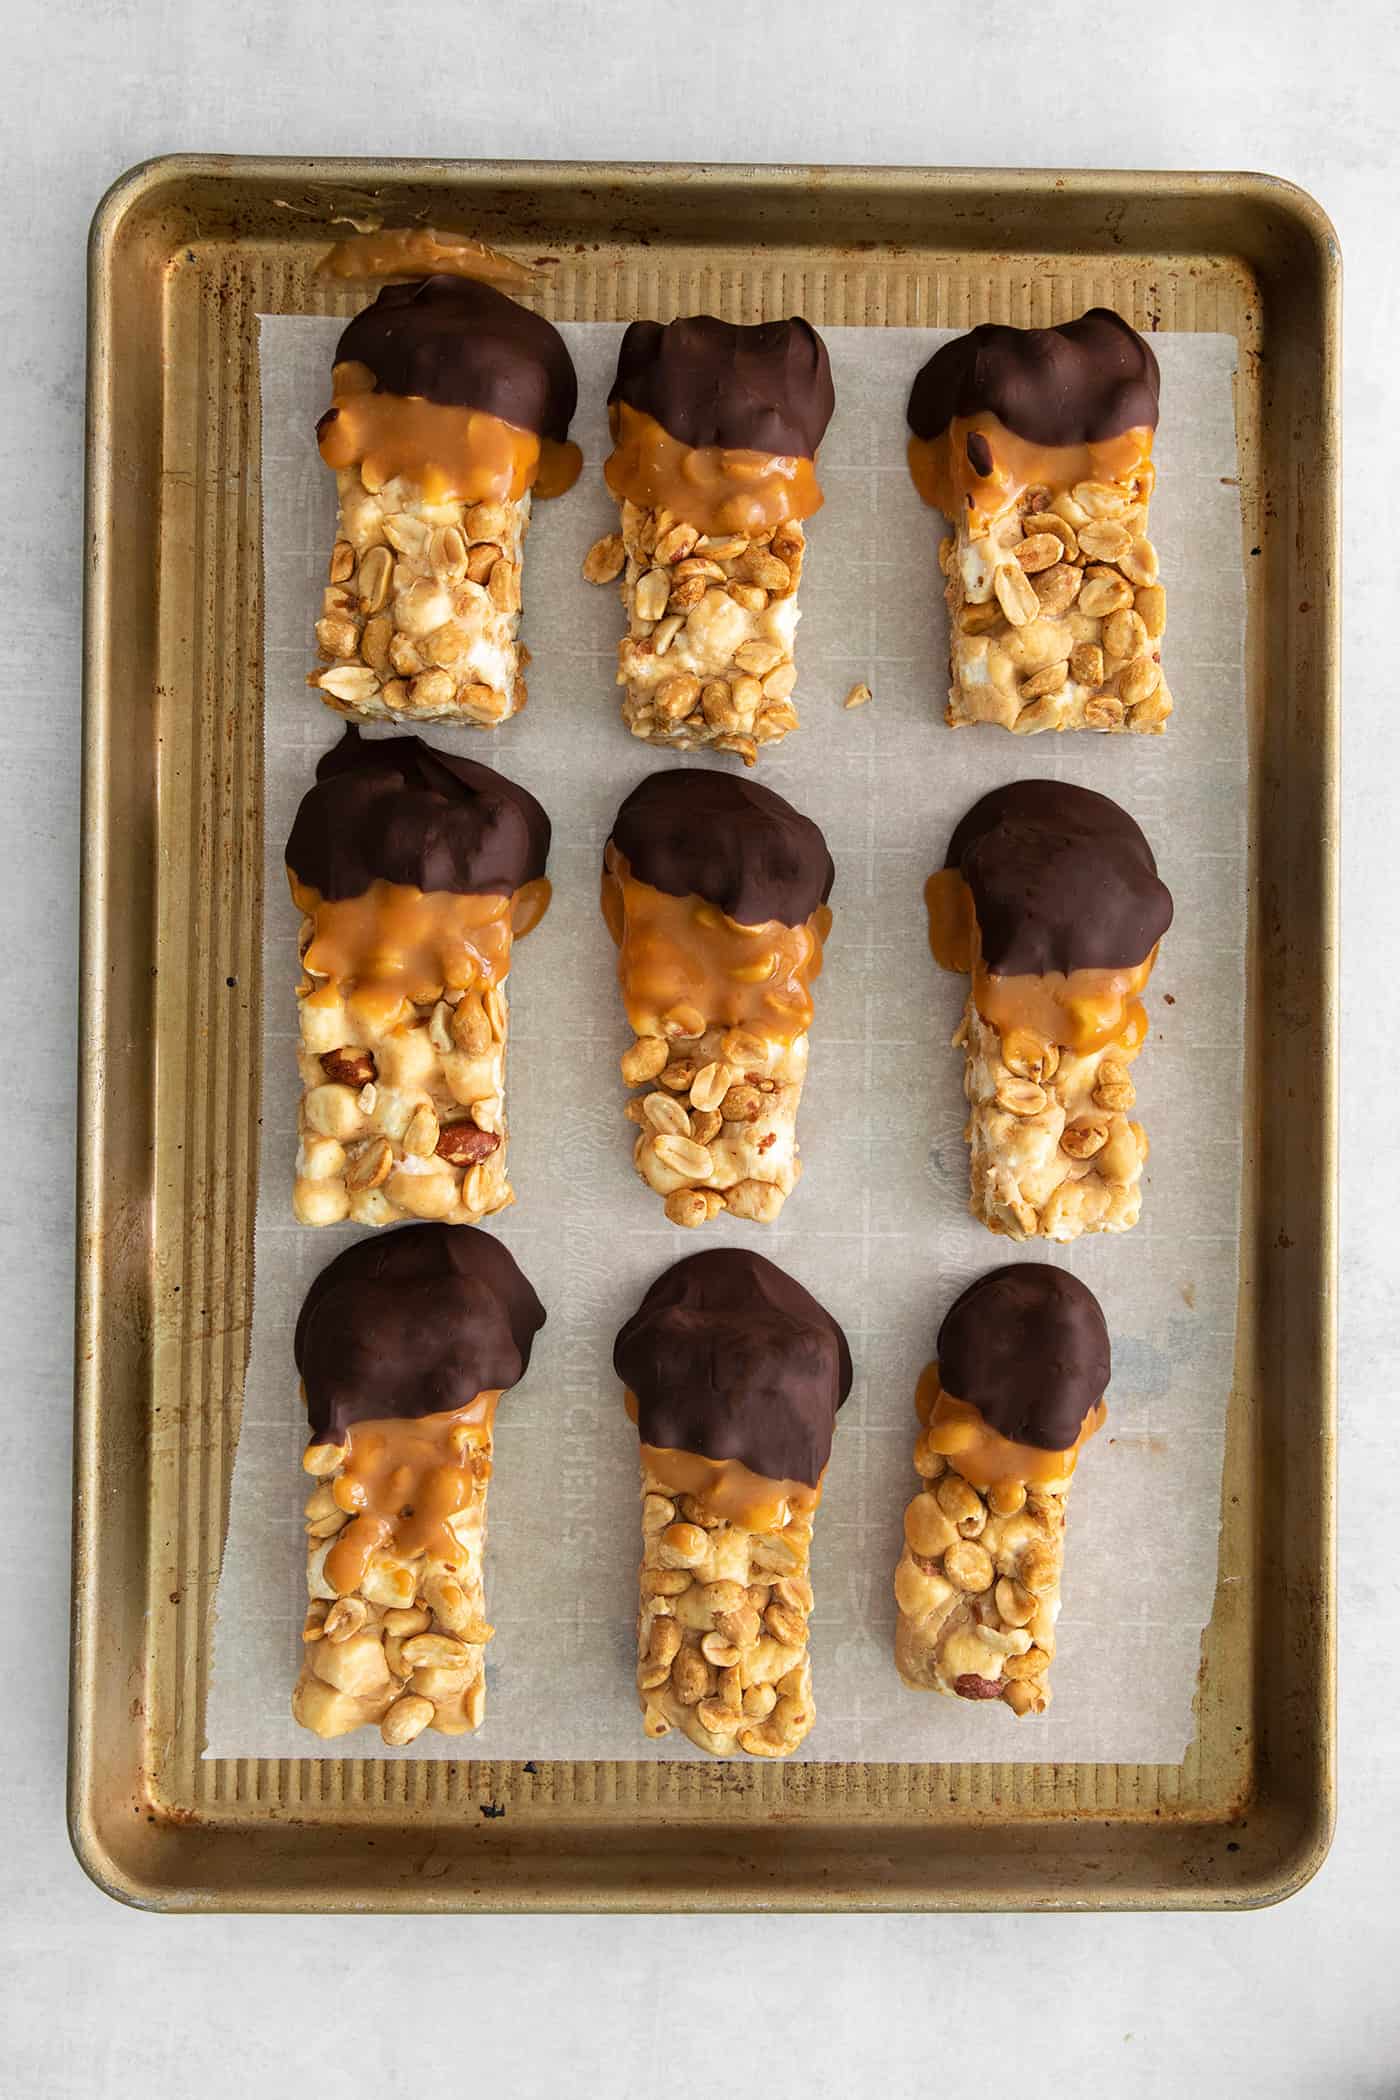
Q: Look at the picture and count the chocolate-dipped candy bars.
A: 9